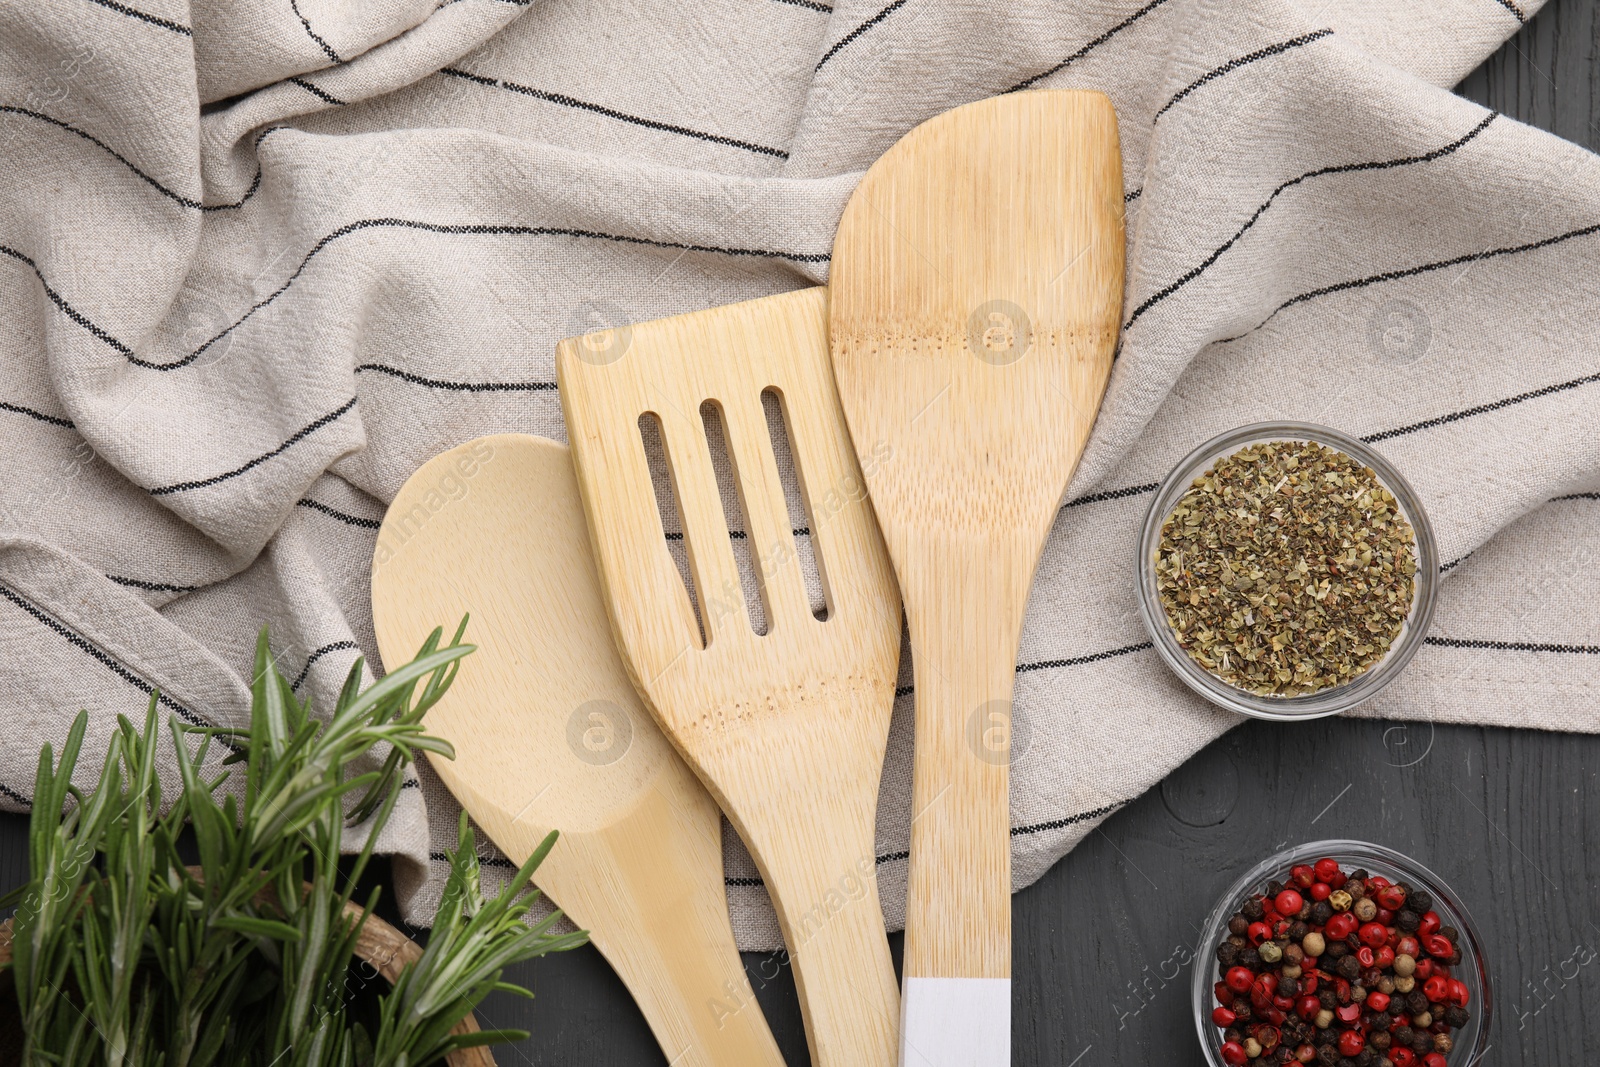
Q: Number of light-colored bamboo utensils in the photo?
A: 3